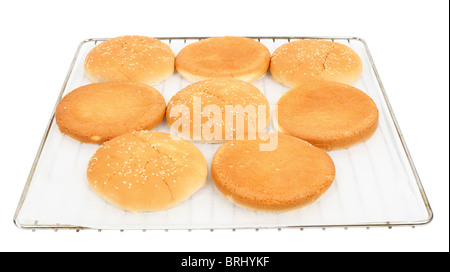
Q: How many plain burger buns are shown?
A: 4